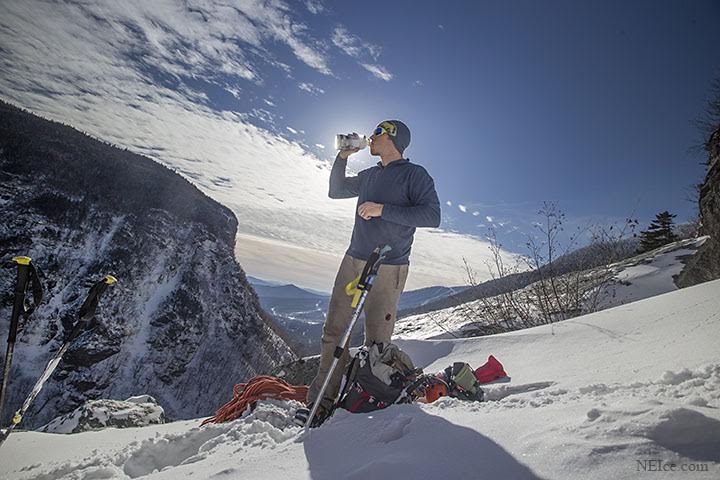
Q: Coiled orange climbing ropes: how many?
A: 1